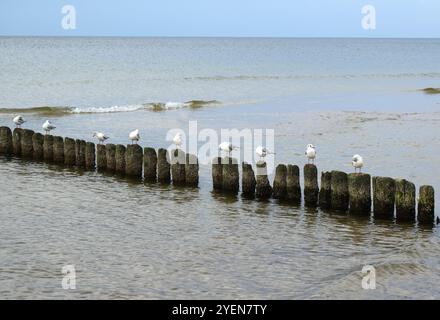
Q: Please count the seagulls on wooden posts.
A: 9